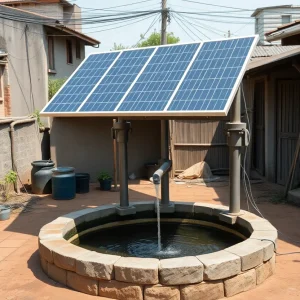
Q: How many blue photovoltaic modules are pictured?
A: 4